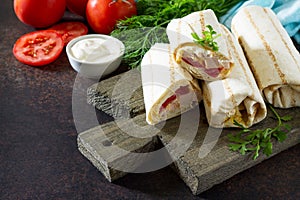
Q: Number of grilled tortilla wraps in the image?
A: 4